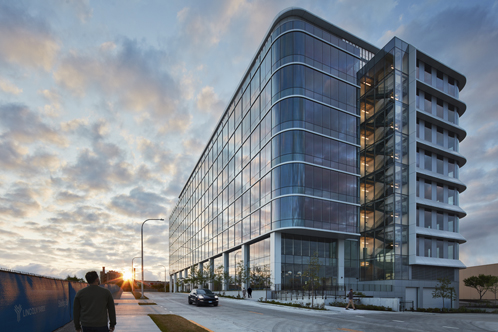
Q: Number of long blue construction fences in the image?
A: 1